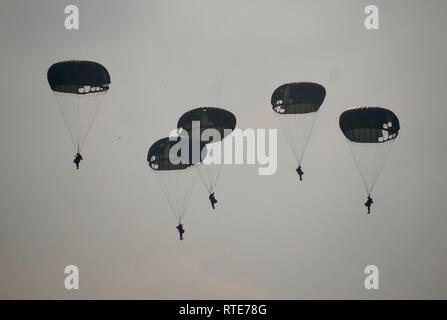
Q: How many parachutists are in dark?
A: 5